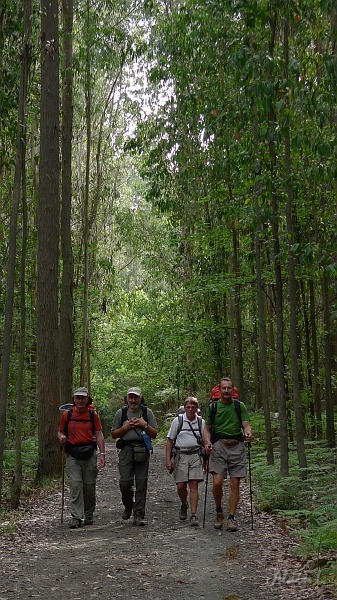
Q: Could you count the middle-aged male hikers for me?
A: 4